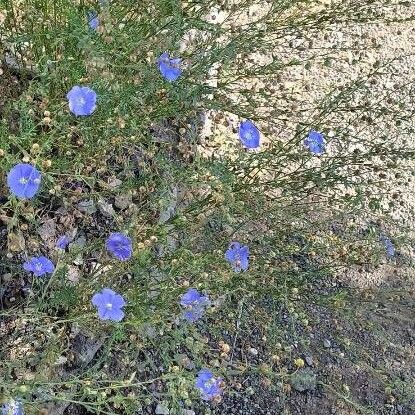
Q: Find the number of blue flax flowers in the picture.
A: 15